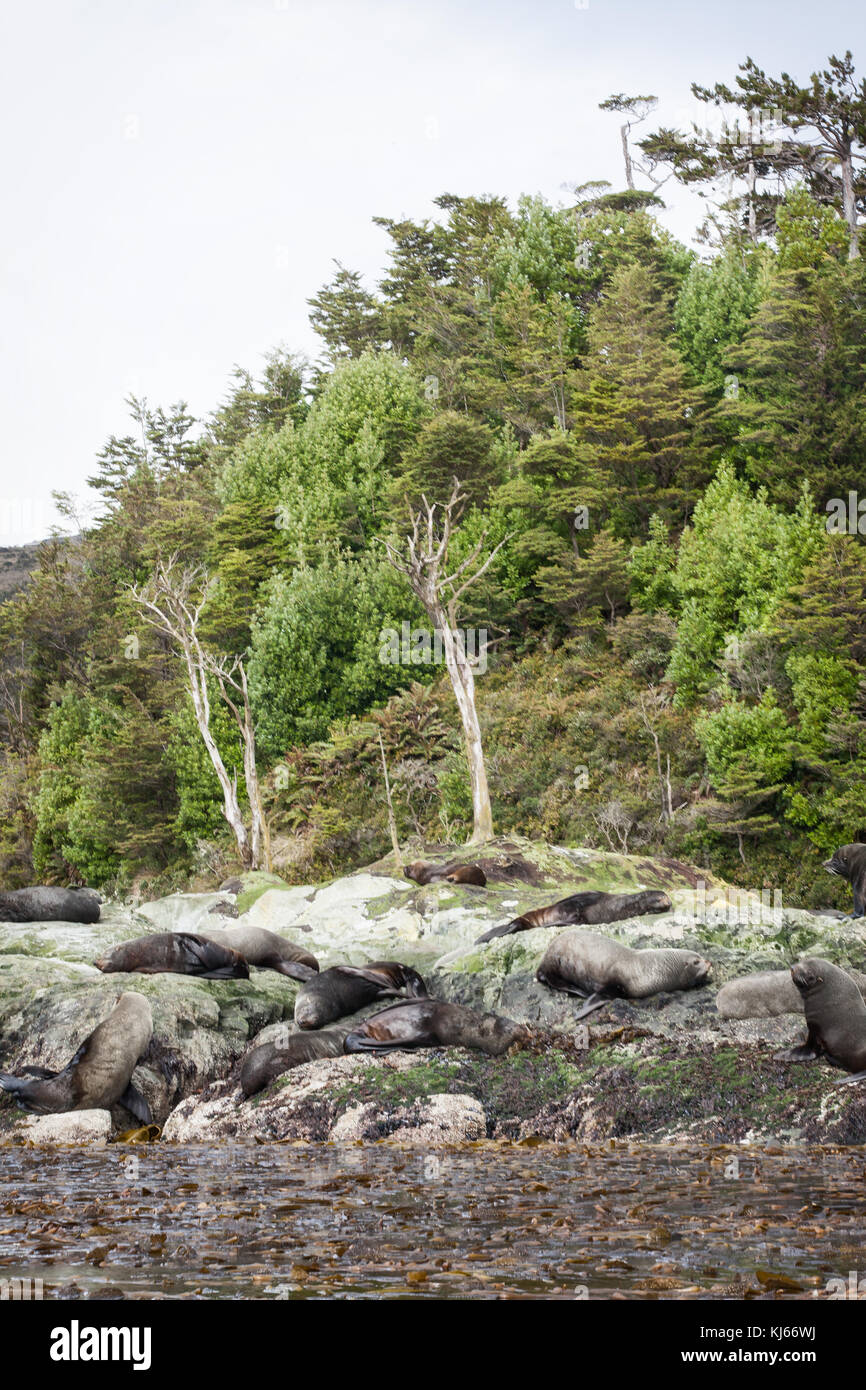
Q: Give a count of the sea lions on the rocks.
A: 13